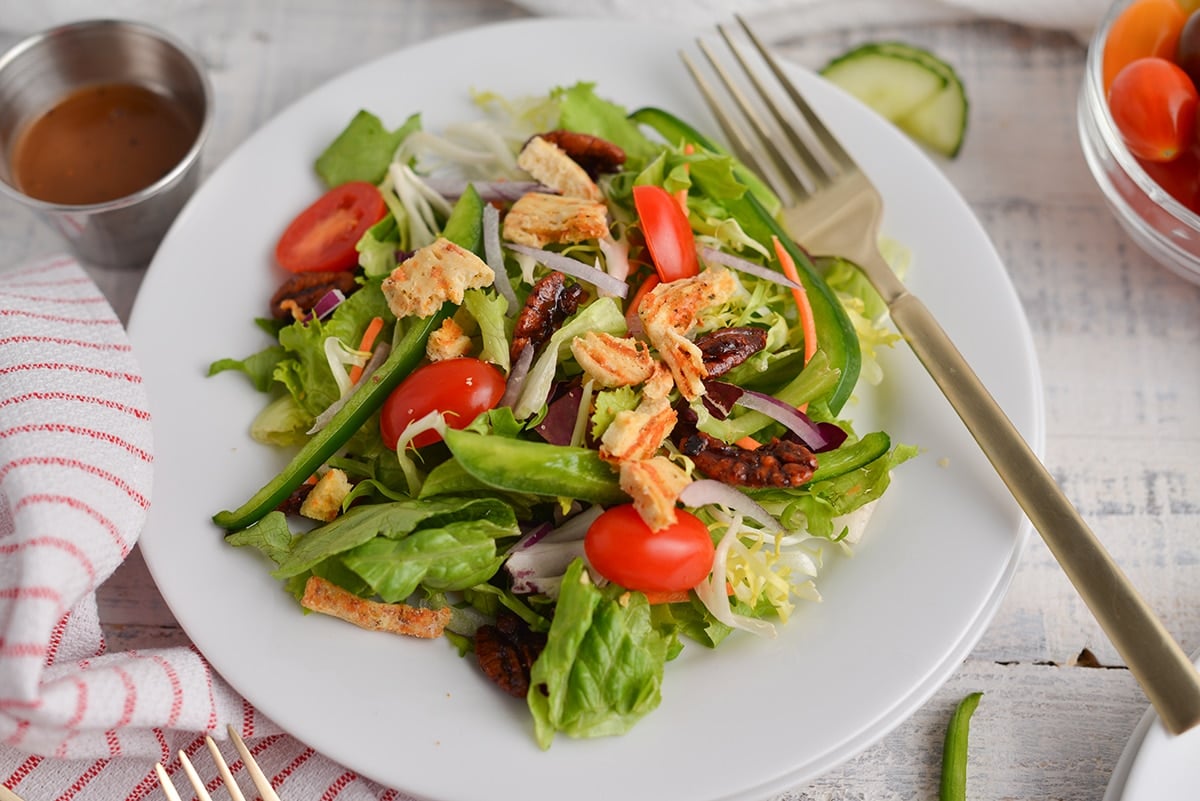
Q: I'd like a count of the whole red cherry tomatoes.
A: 3